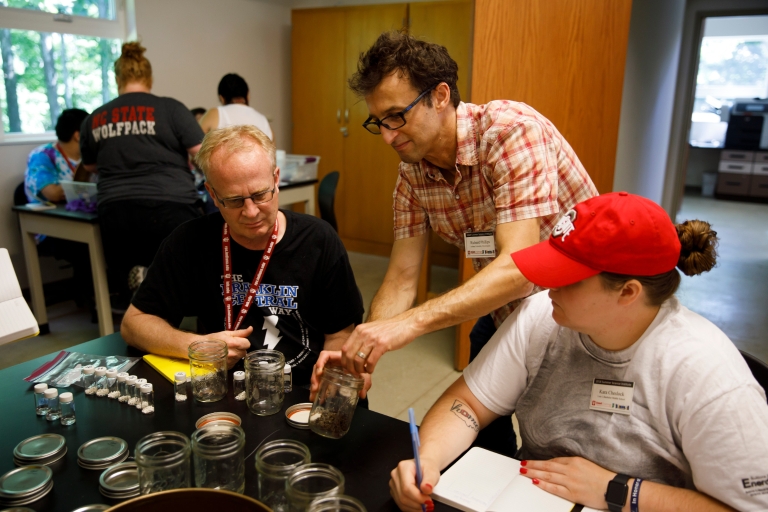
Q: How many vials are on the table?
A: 13